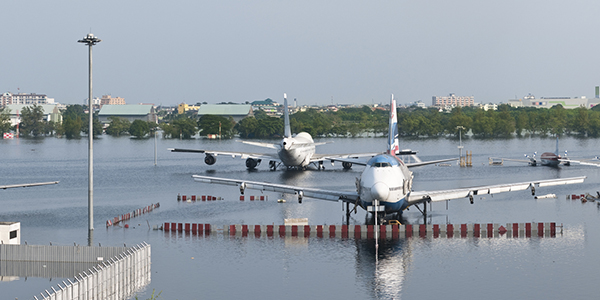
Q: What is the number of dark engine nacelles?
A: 3